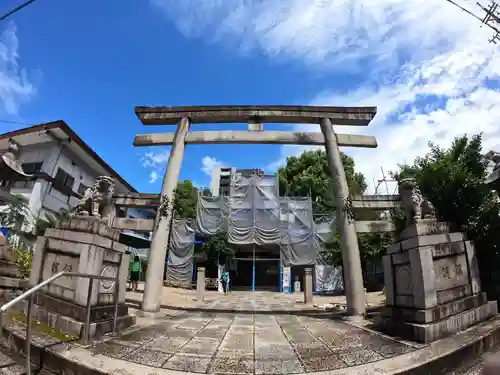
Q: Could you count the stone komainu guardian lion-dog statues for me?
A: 2